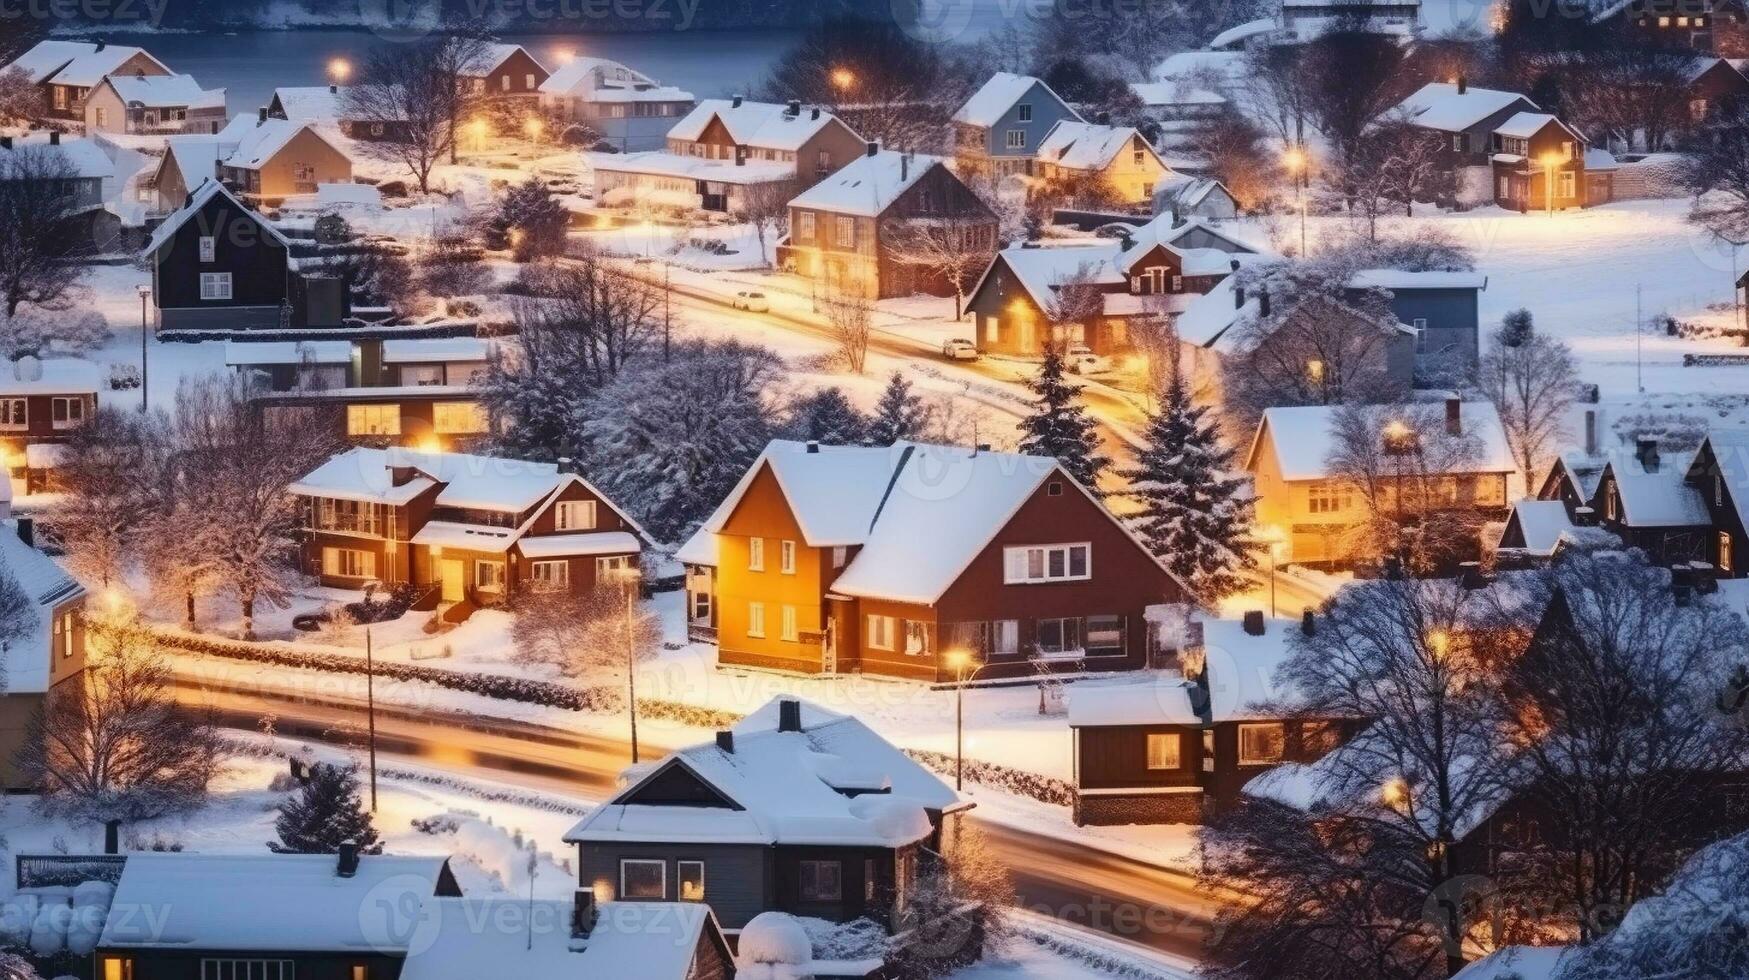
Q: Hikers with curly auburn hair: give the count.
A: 0